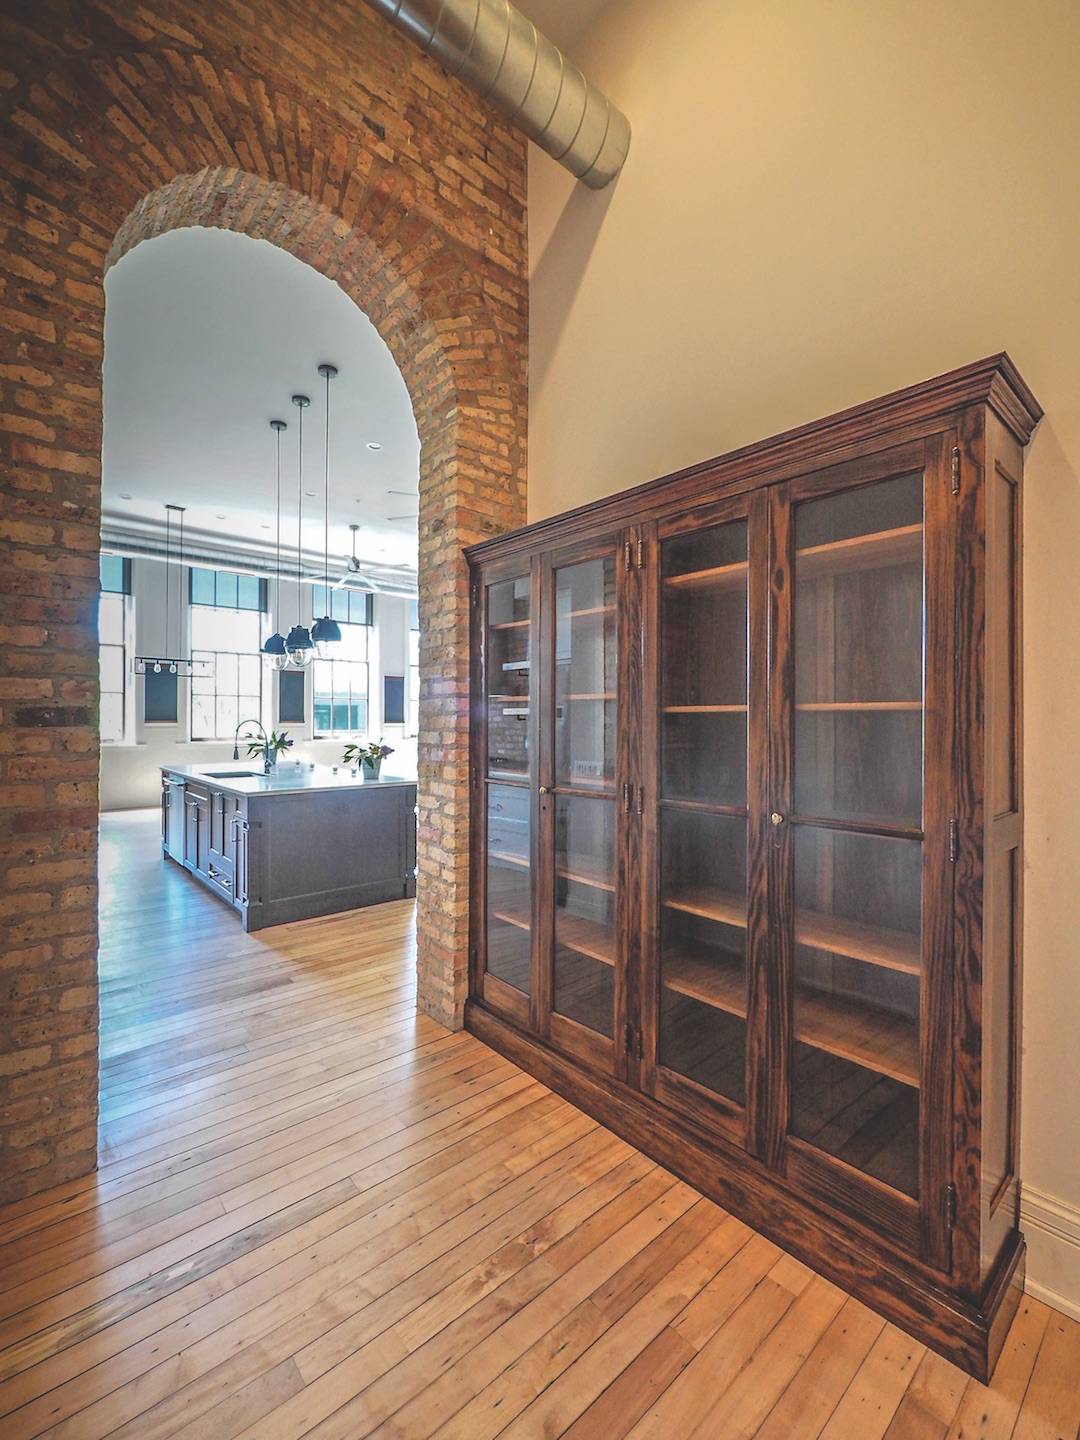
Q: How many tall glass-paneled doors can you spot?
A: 4